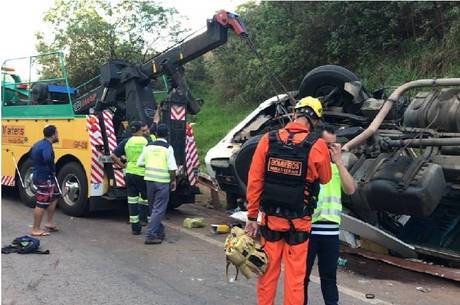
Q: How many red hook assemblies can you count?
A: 1